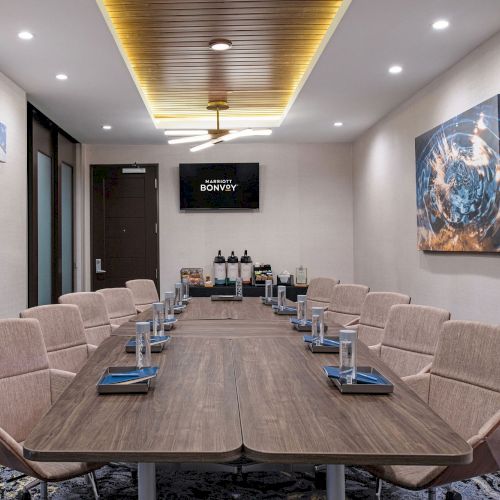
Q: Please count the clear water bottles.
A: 11